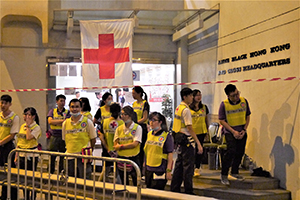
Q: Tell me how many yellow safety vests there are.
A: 13